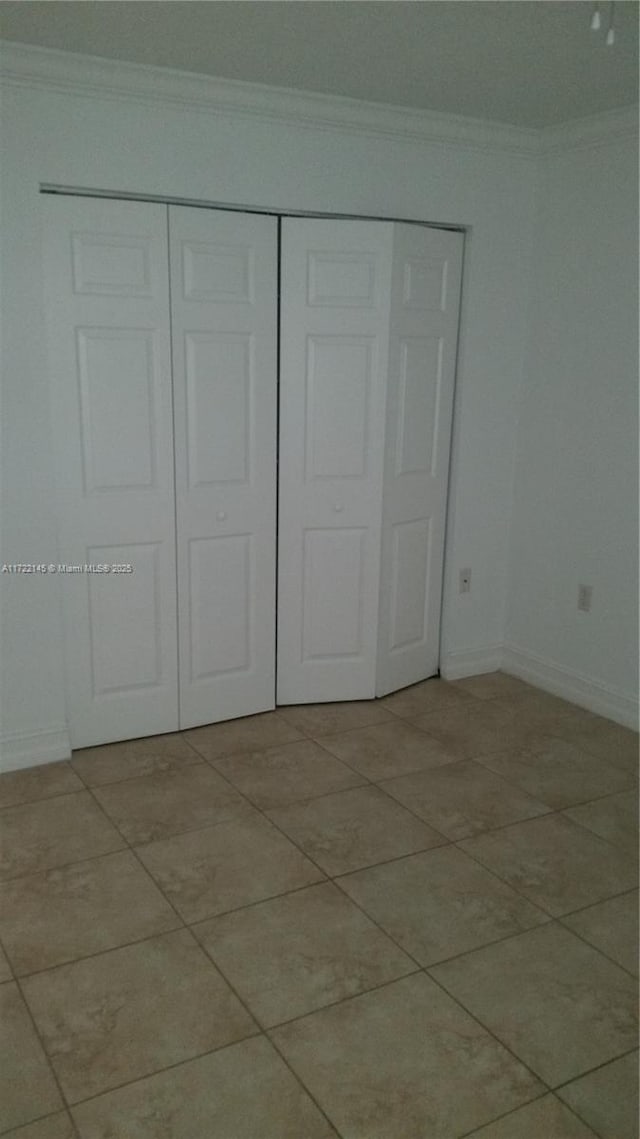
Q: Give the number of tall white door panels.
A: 4